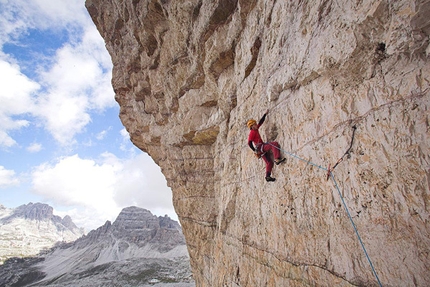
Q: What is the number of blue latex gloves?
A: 0